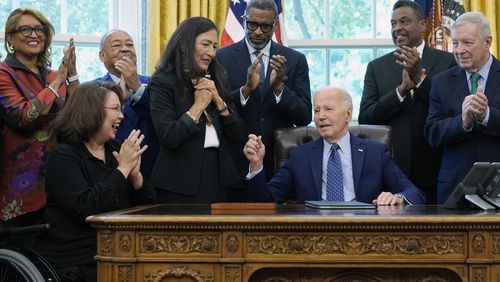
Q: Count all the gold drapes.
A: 2